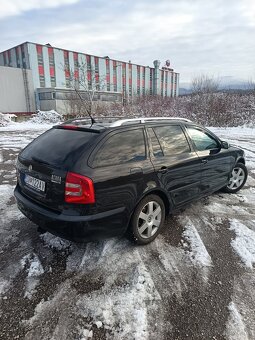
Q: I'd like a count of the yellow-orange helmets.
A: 0